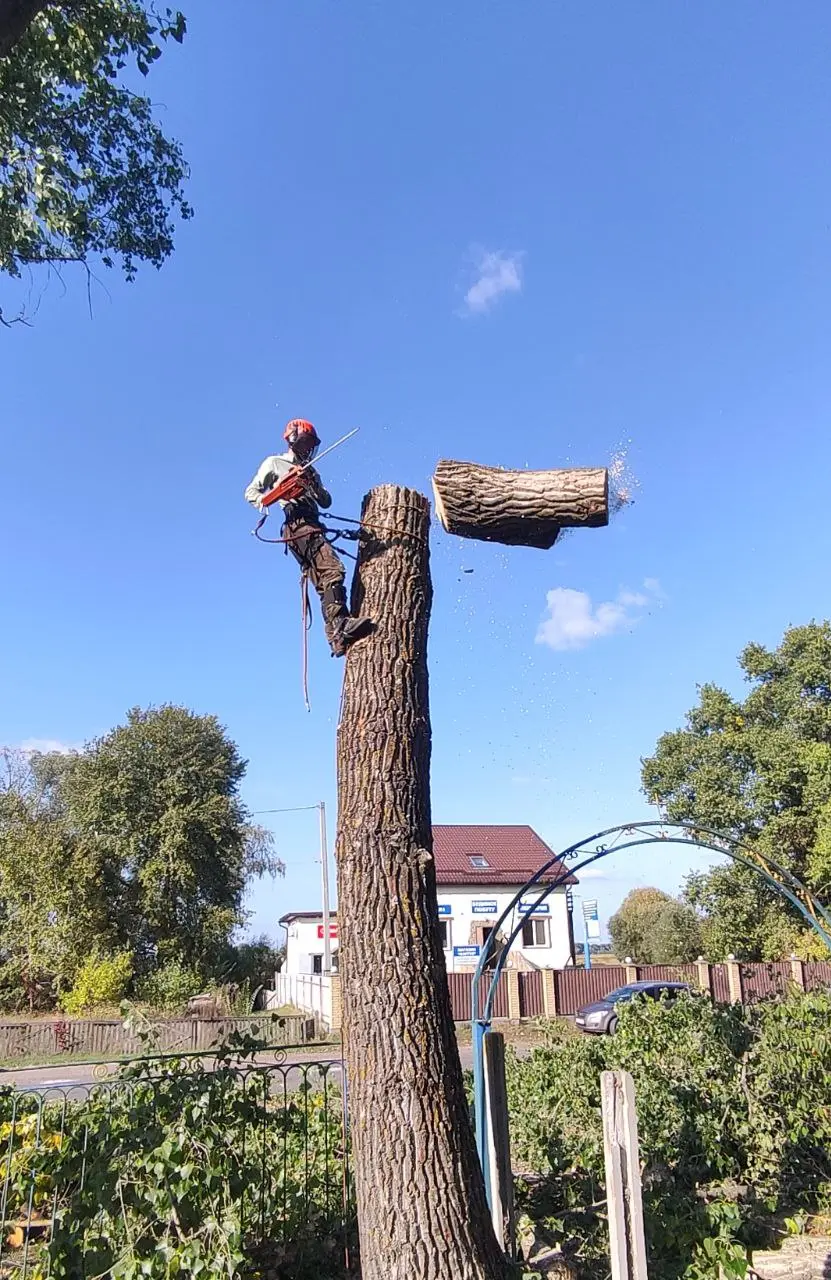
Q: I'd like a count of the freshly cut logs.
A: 1